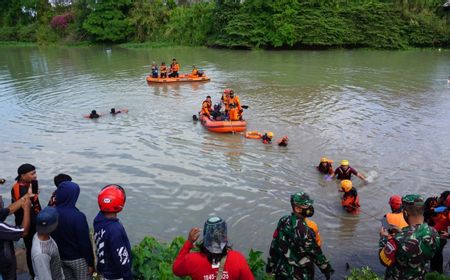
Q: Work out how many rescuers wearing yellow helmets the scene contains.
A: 4